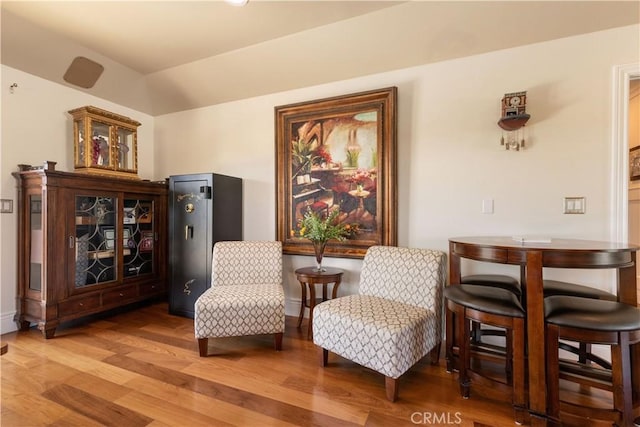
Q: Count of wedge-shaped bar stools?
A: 4